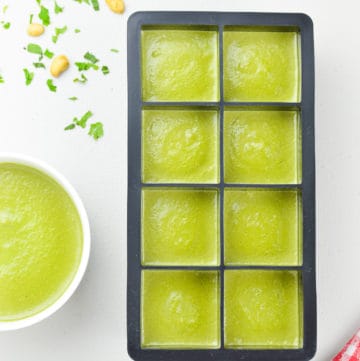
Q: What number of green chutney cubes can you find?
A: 8